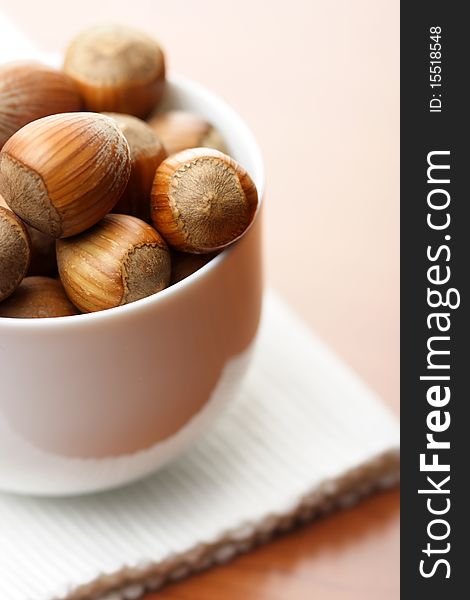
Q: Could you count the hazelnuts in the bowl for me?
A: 11